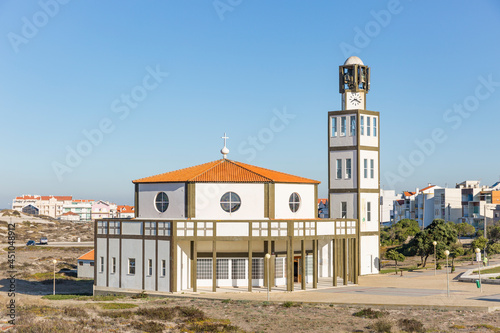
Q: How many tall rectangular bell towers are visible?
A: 1